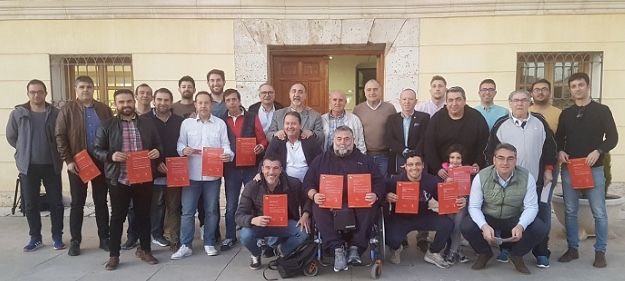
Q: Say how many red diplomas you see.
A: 12